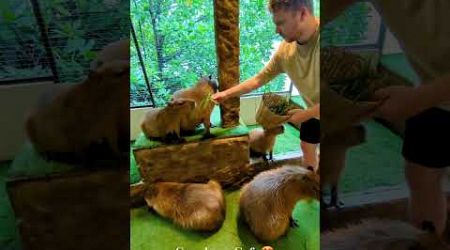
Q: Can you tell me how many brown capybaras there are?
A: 5